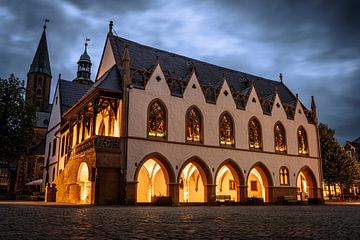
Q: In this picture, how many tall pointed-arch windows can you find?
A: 6